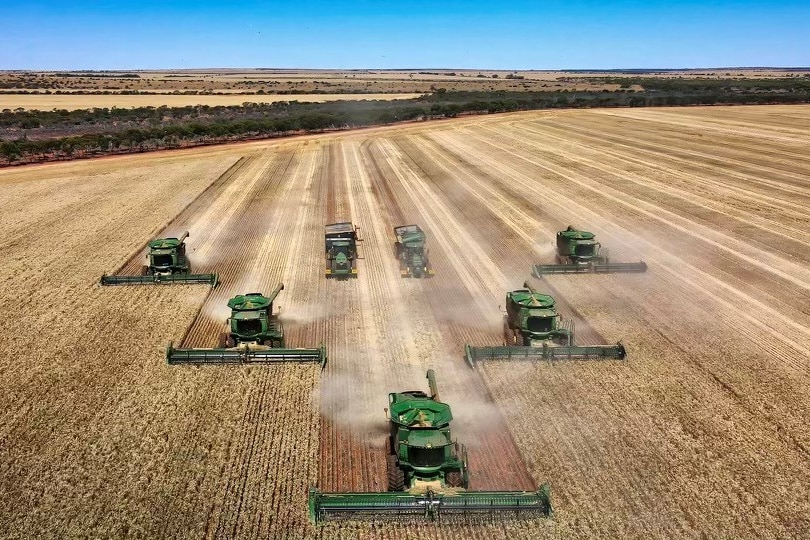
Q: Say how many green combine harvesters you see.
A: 5